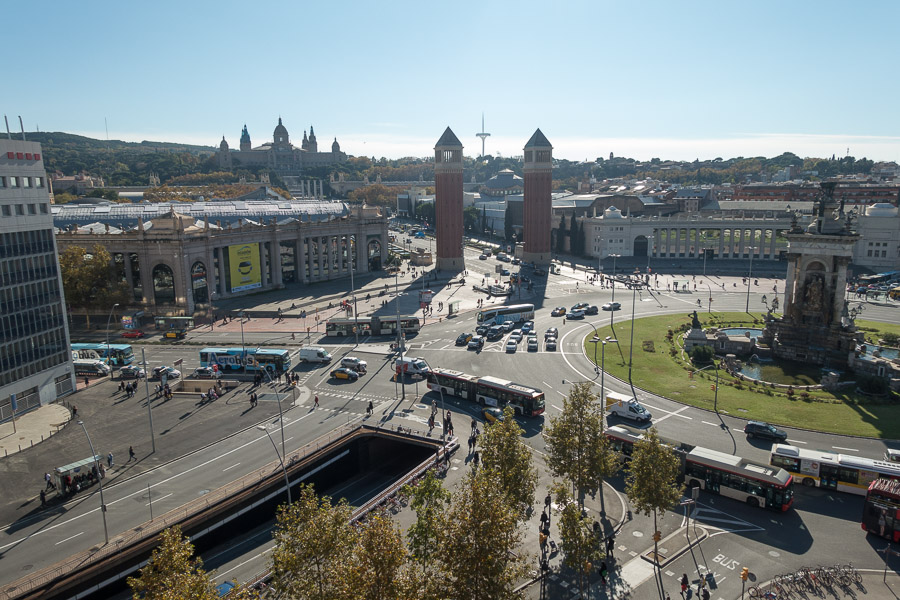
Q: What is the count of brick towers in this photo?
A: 2